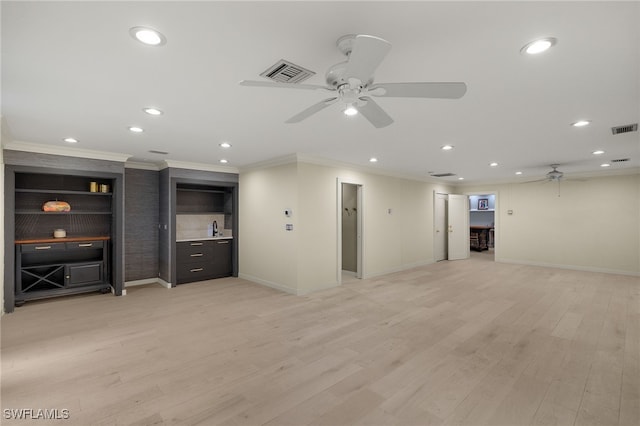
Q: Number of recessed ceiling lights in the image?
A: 15